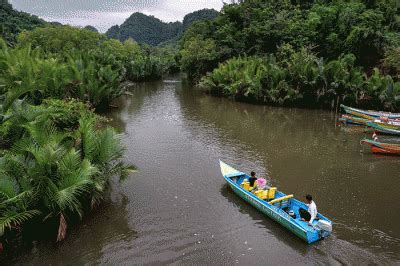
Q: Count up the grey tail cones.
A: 0